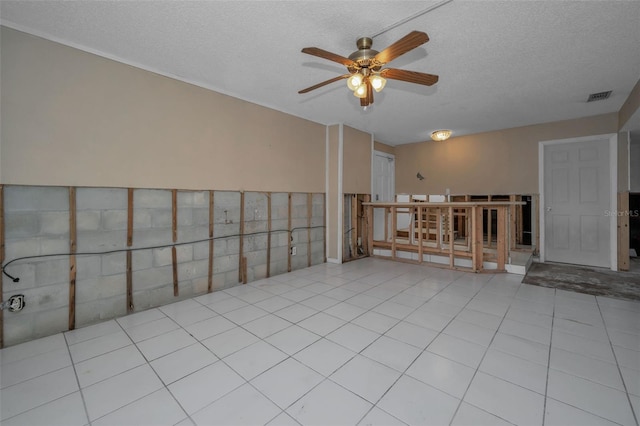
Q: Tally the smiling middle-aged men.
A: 0